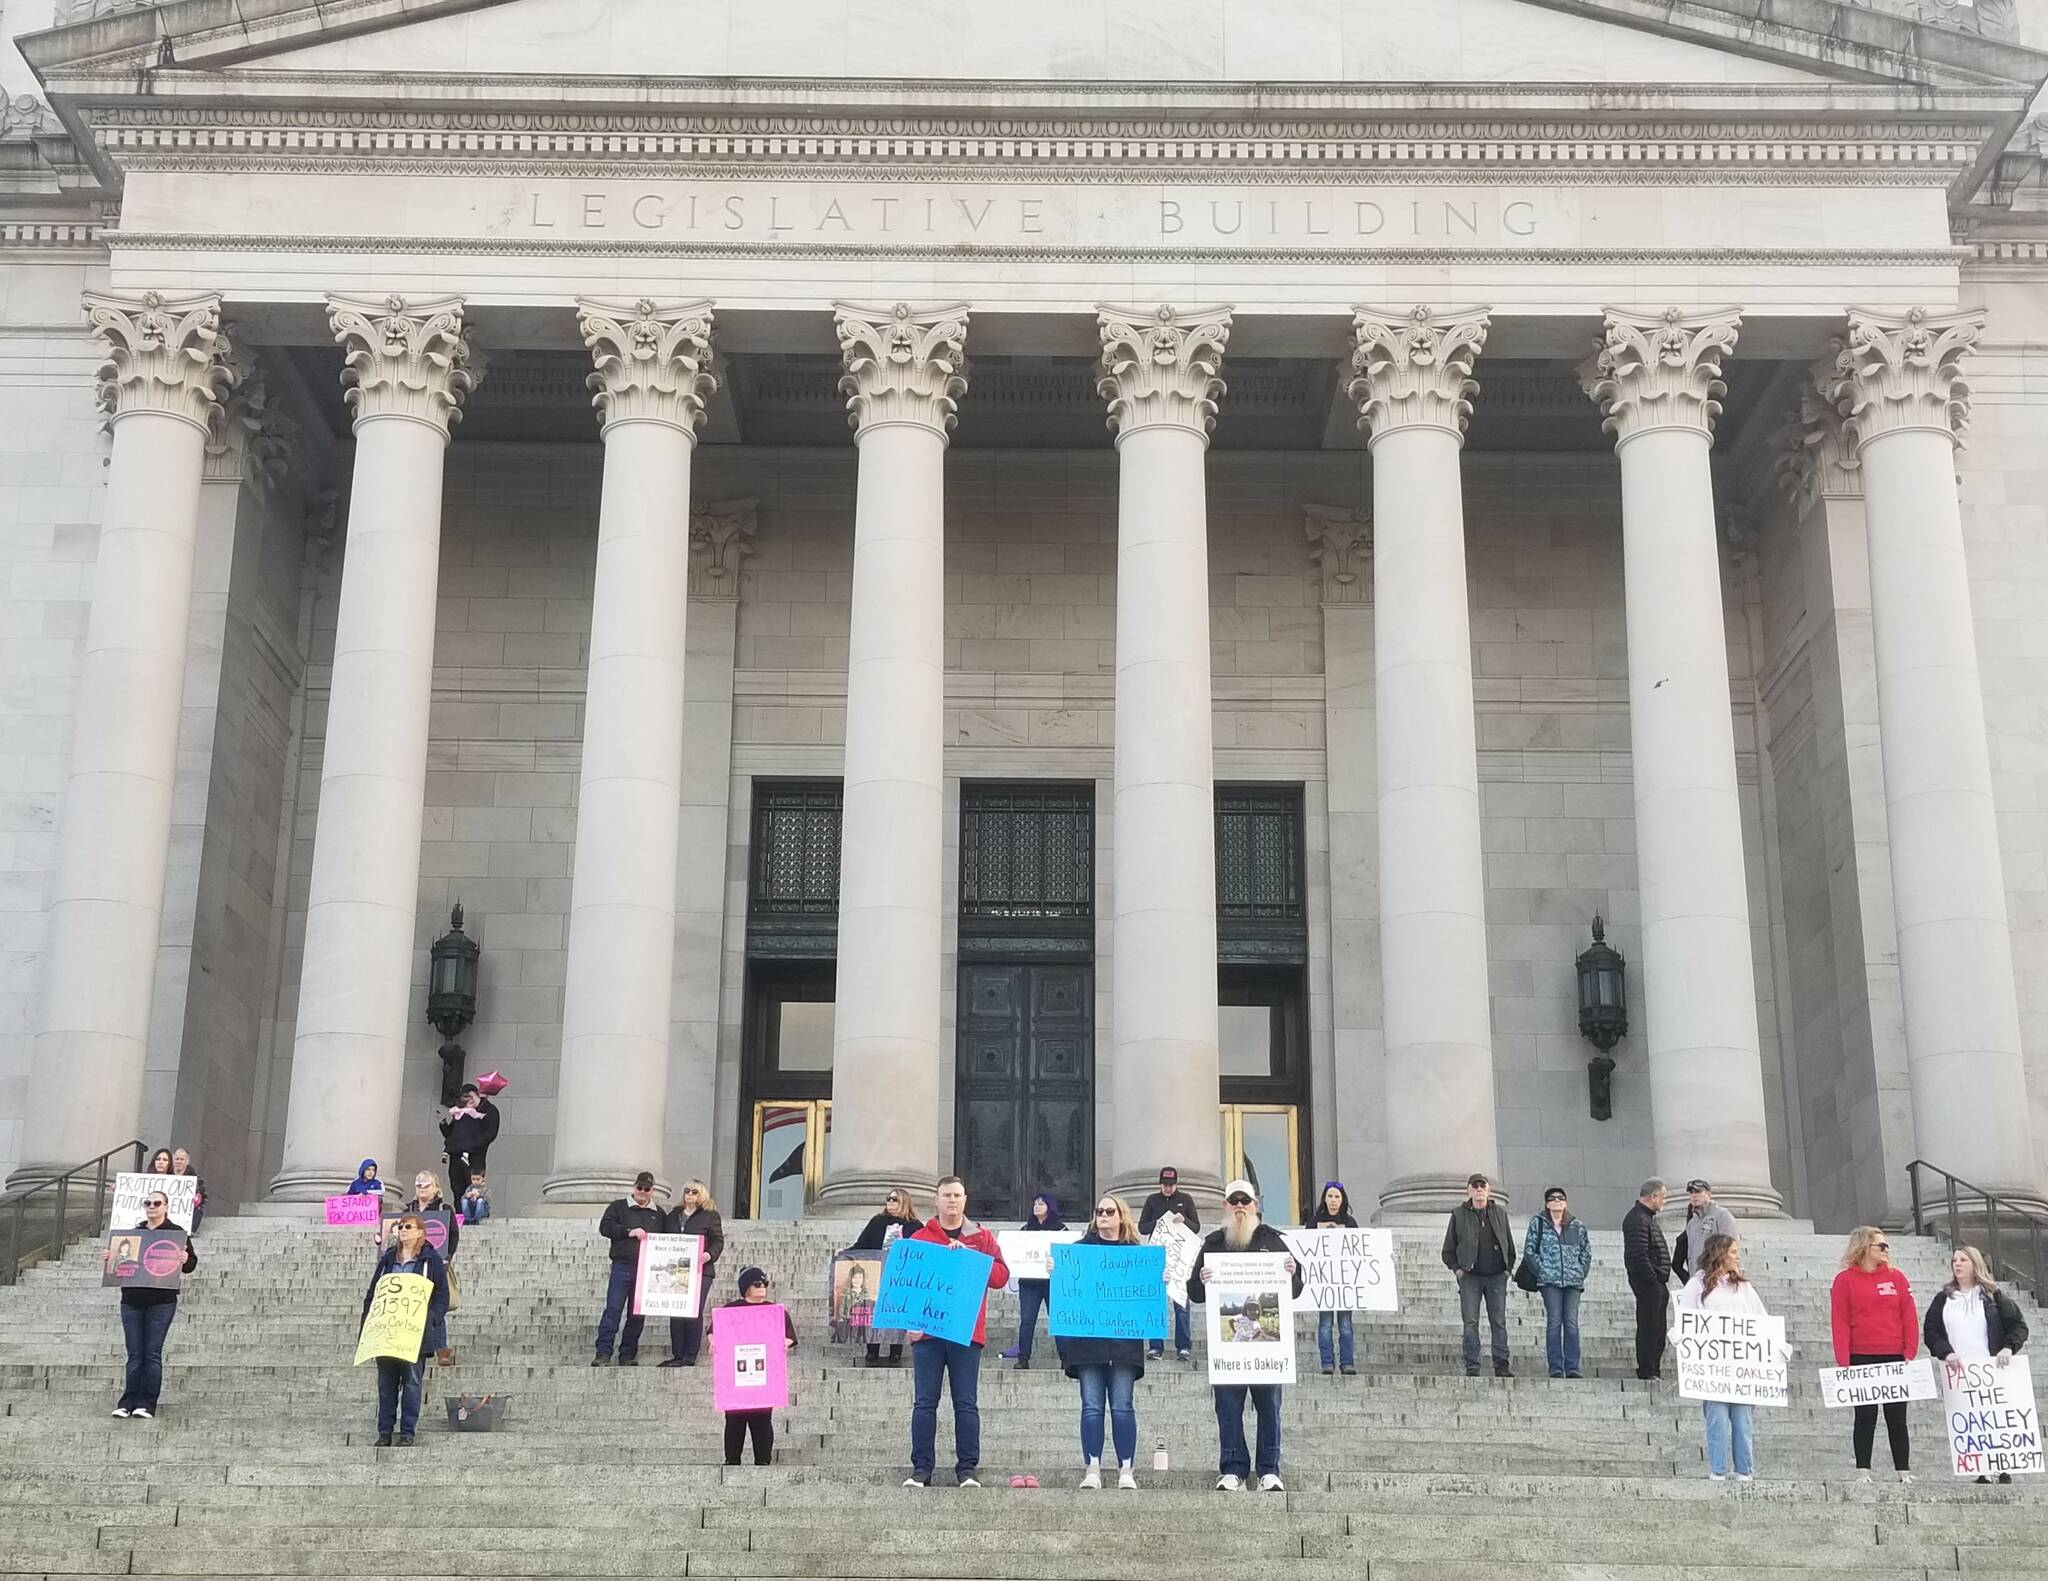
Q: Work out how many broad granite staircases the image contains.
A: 1